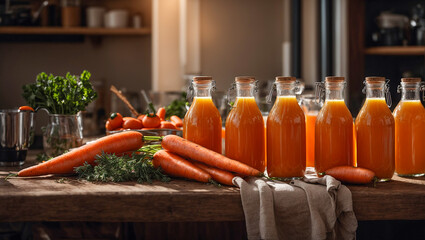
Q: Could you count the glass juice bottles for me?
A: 6